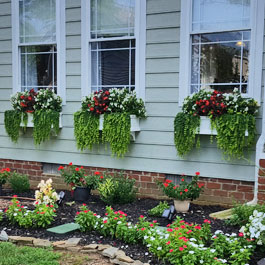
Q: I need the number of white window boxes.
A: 3